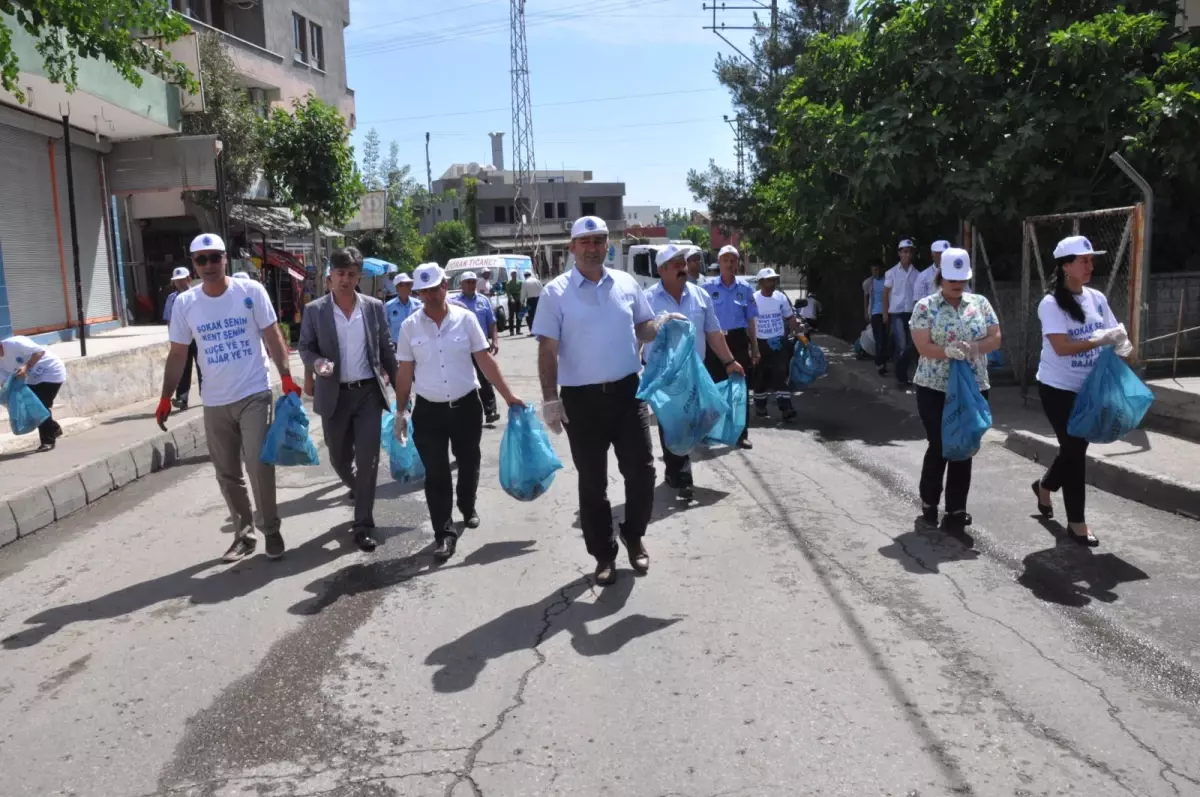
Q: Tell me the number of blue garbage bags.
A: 9